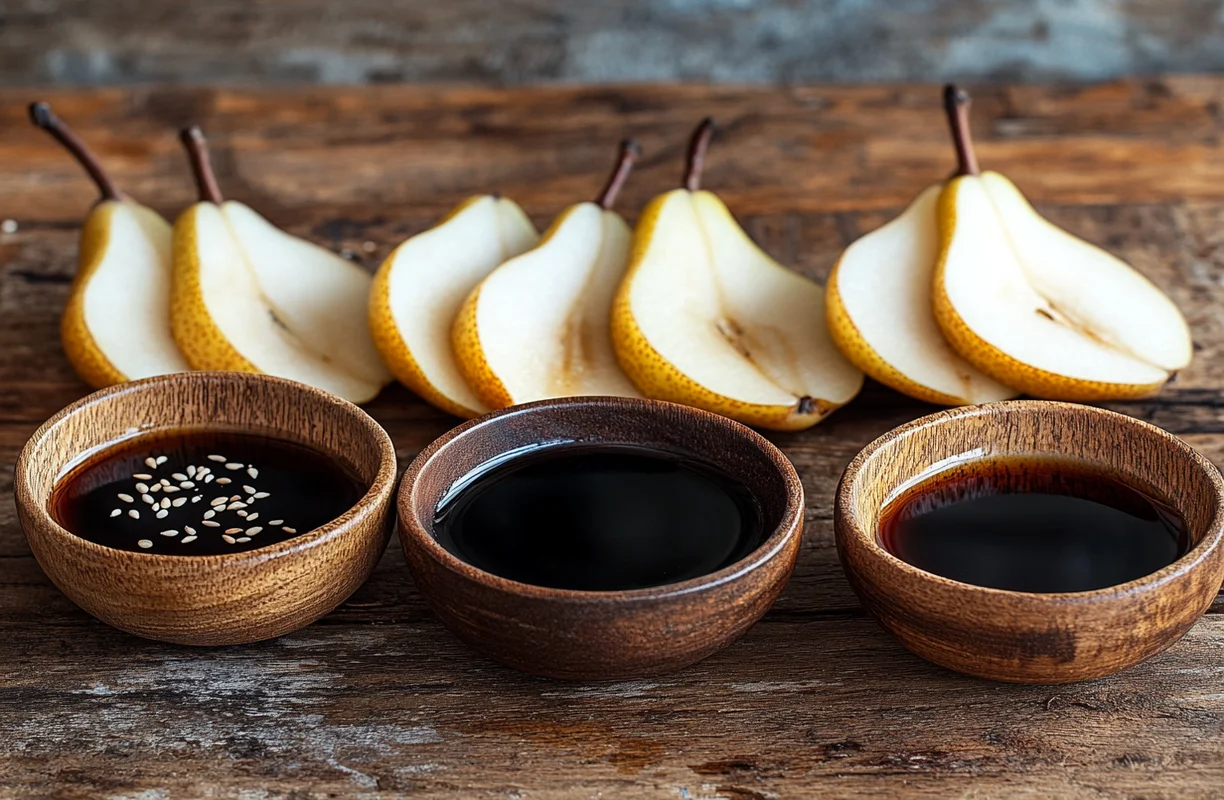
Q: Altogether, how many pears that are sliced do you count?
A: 7